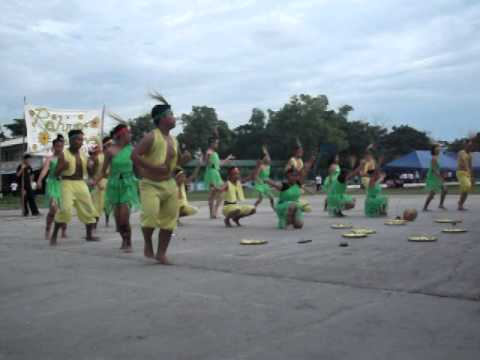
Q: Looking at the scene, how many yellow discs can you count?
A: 8